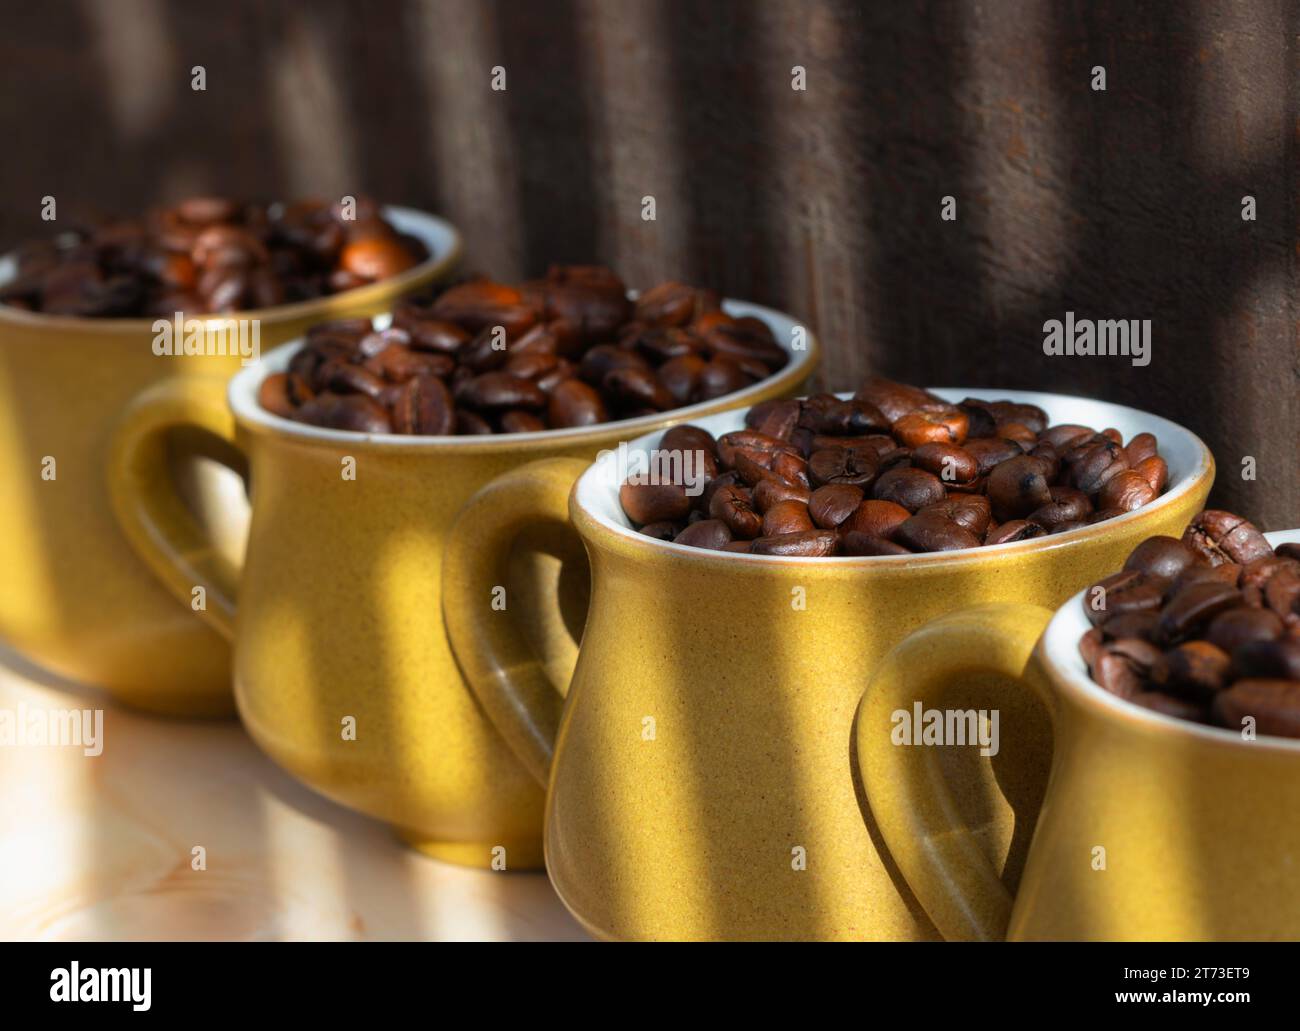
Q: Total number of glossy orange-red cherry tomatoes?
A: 0